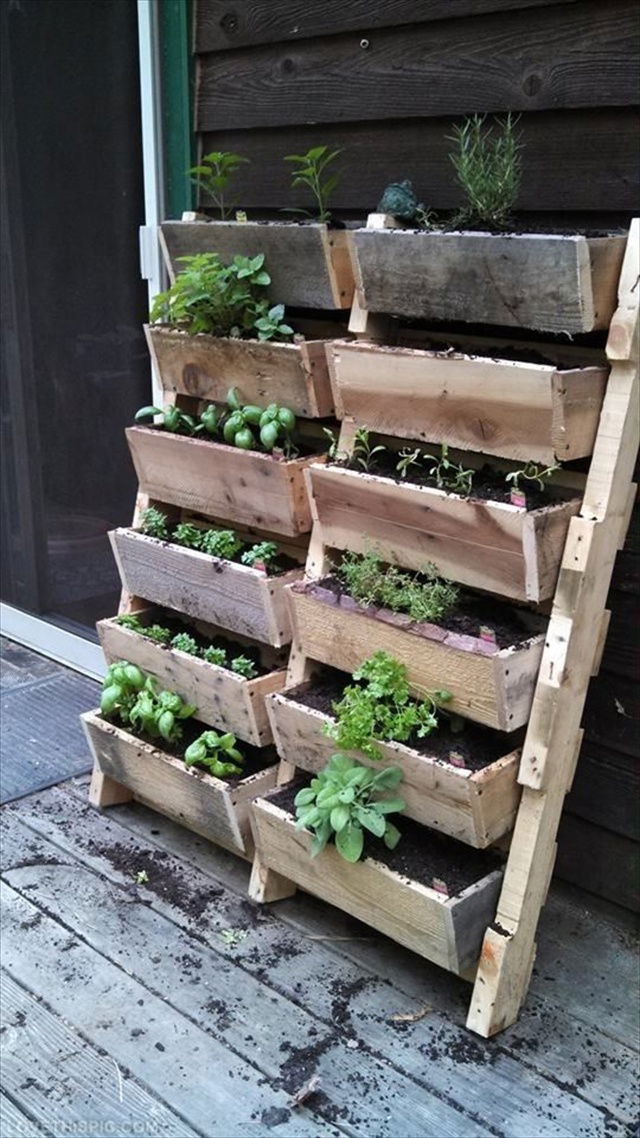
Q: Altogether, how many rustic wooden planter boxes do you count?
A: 12